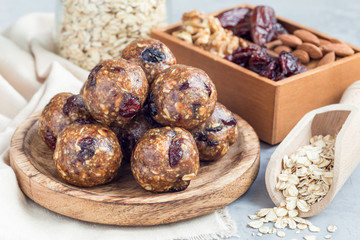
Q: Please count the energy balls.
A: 8